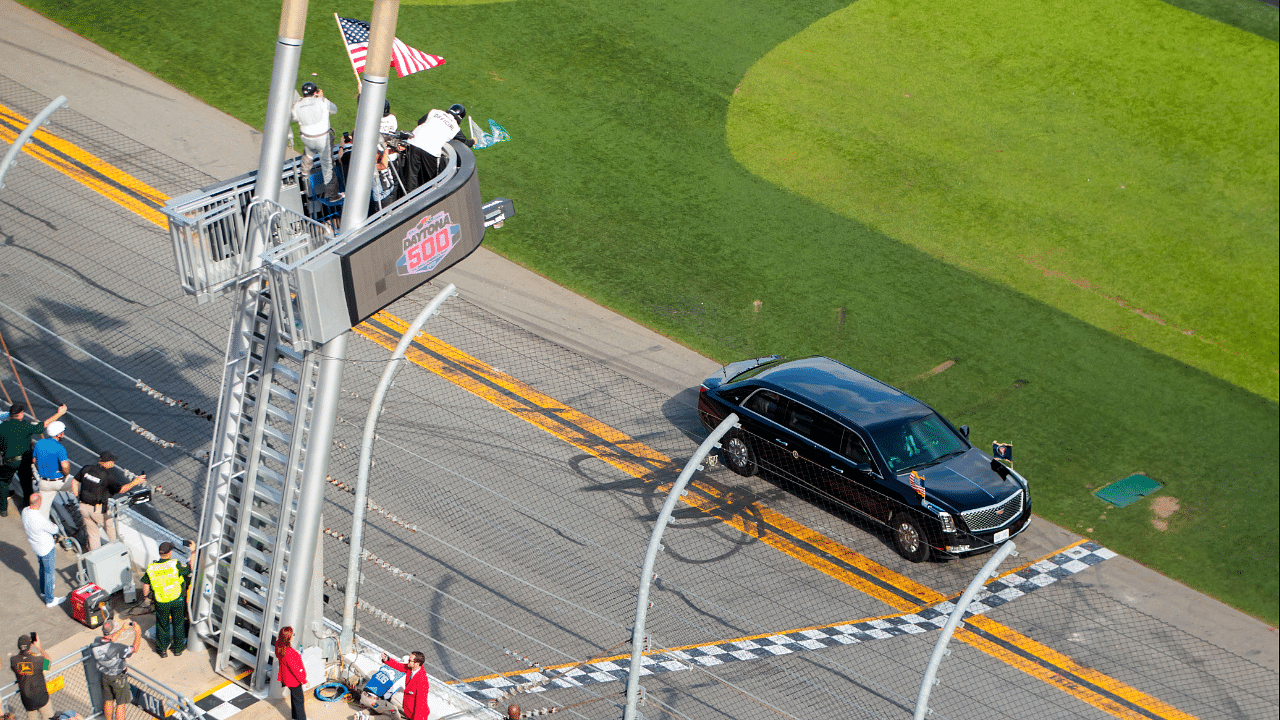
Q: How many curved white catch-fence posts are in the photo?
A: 4